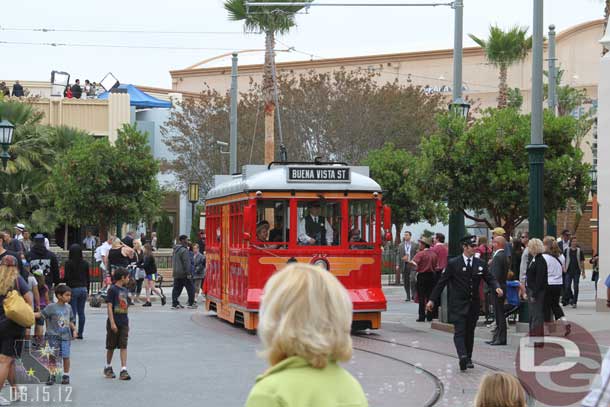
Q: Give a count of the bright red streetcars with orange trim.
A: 1